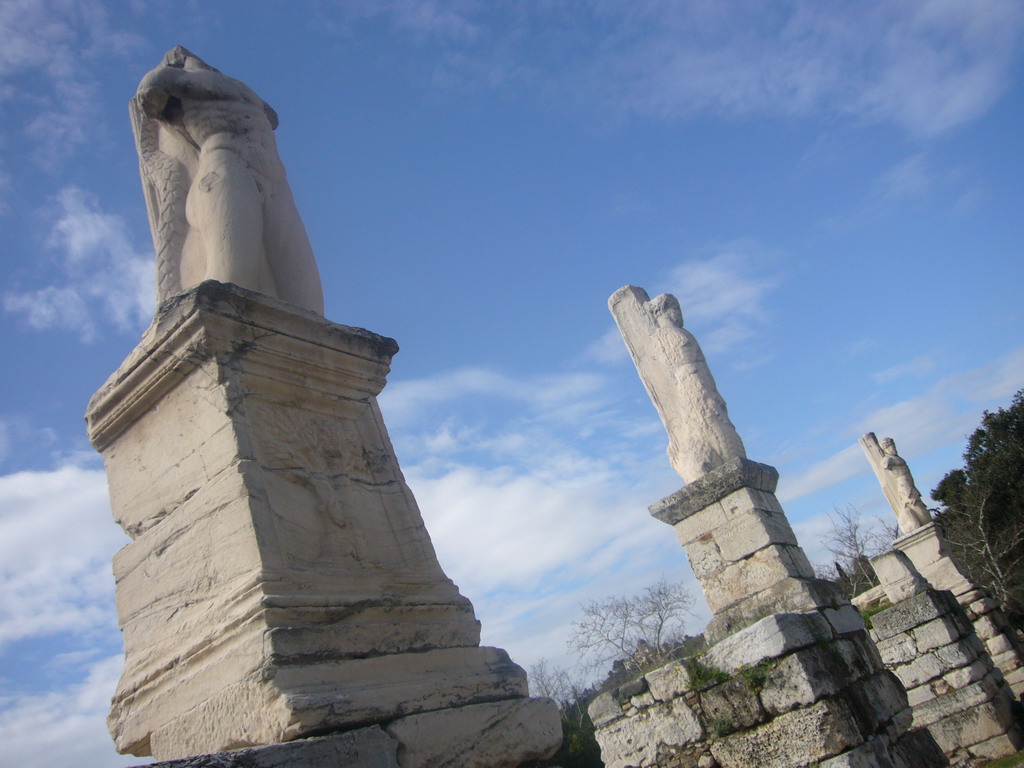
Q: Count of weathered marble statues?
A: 3